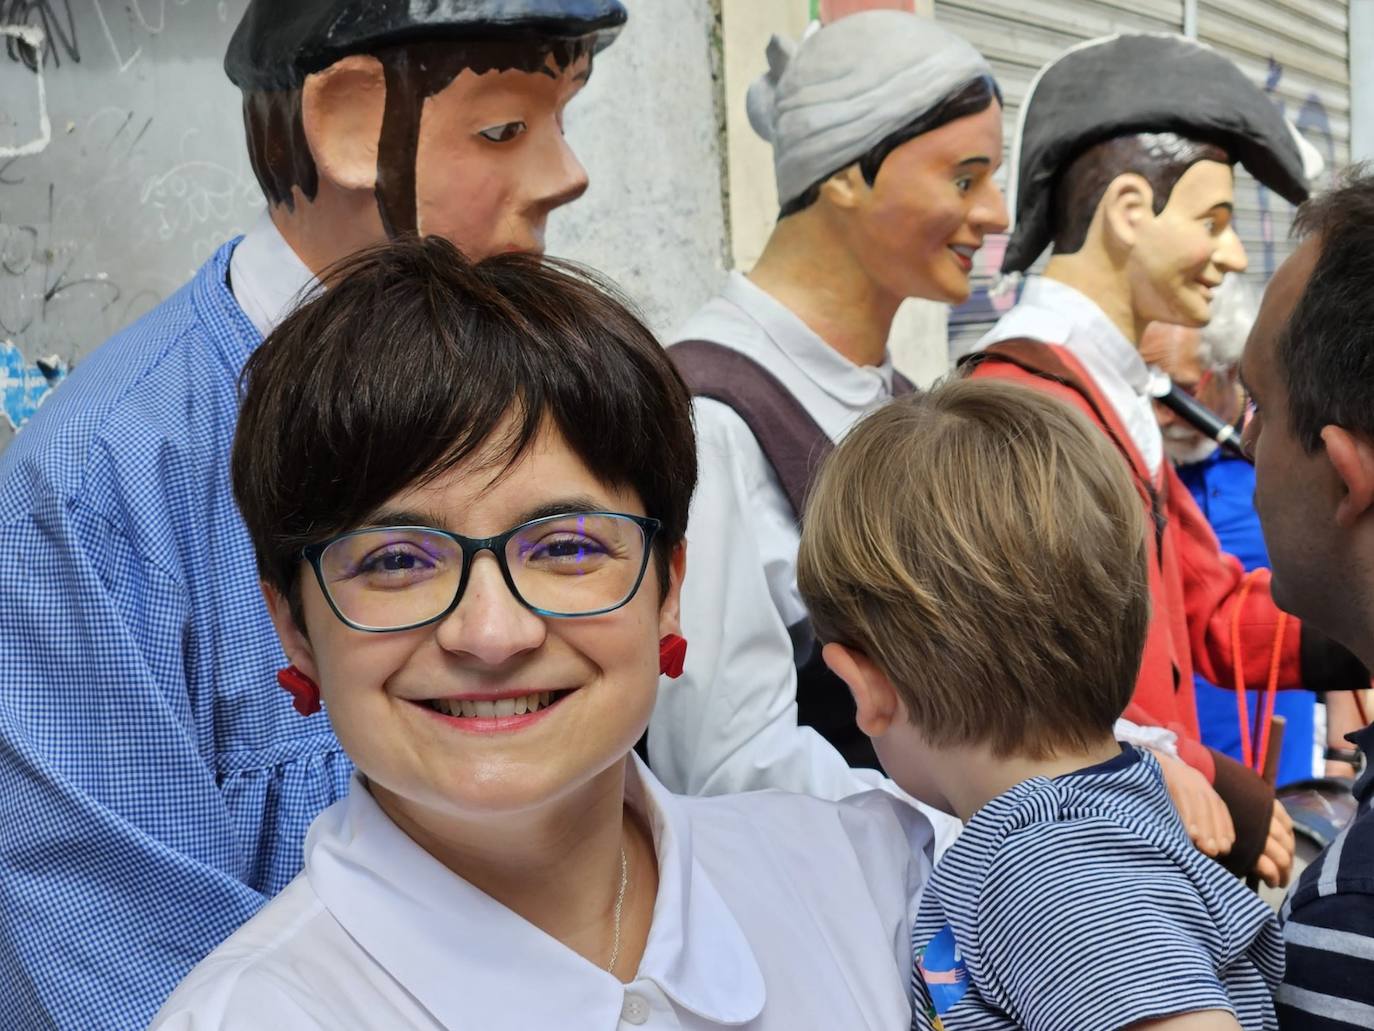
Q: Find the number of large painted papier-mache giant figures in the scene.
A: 3